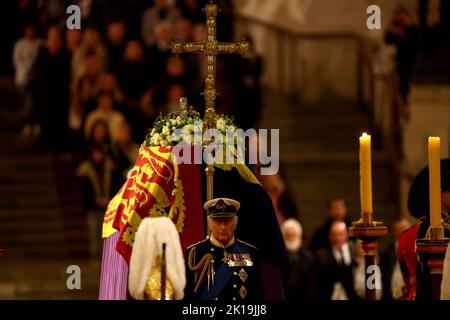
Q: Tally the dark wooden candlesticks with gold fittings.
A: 2